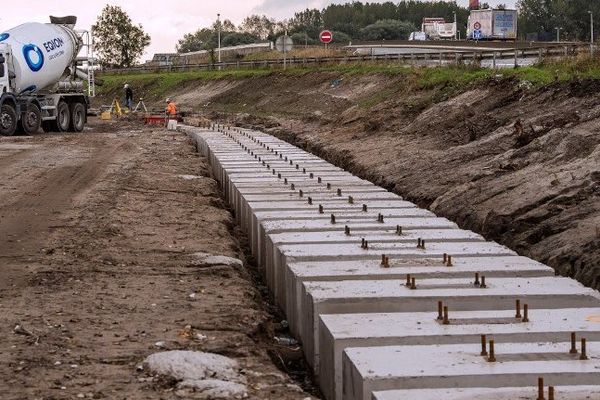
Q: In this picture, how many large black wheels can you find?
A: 4